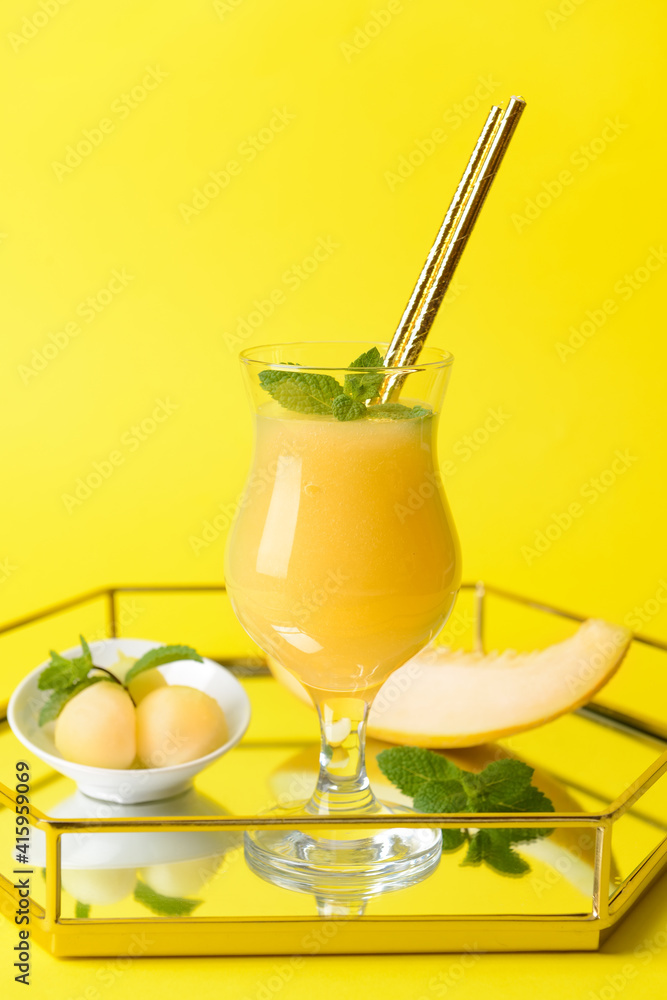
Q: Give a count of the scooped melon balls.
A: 3